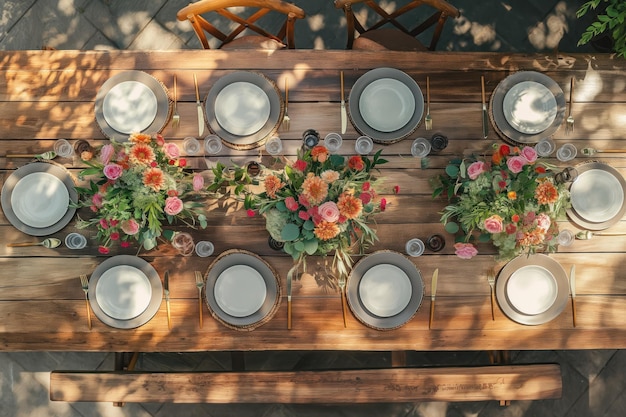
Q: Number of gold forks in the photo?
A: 8